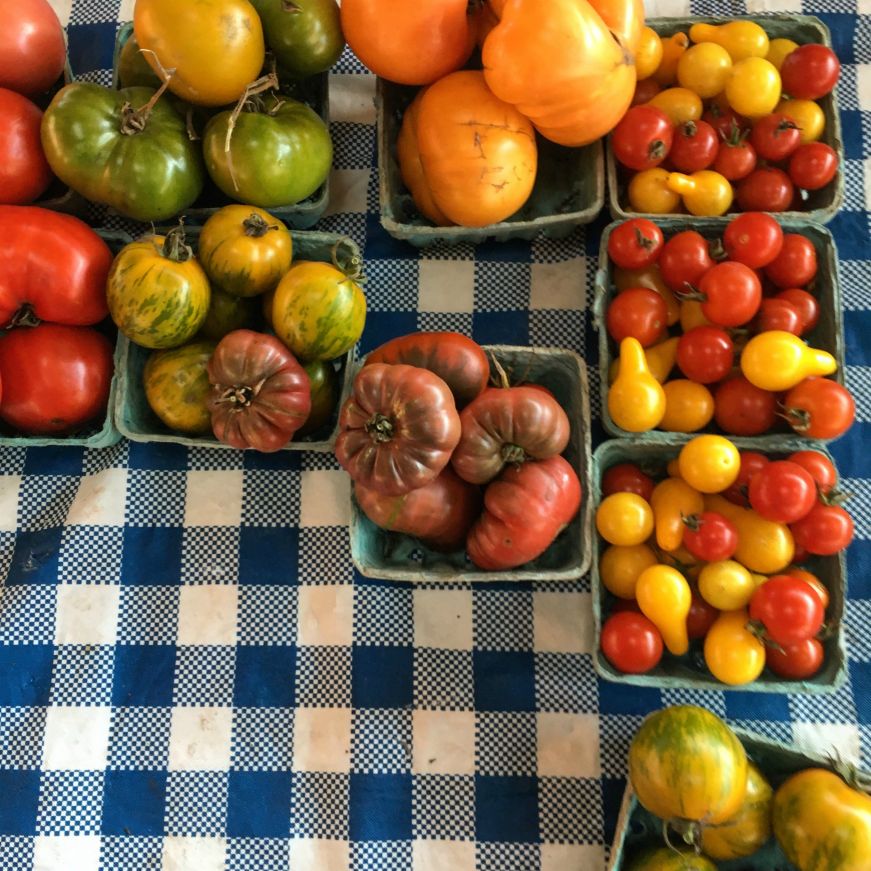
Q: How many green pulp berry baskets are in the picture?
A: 10